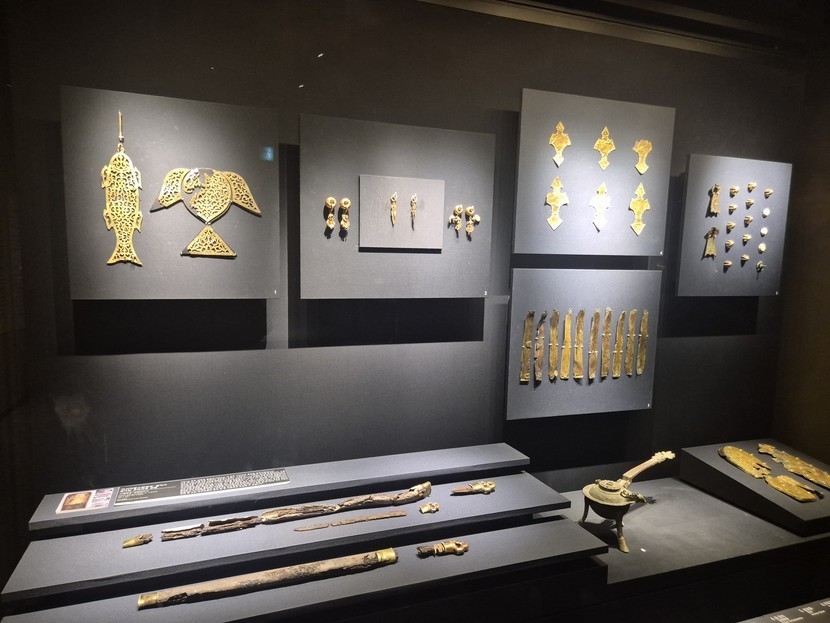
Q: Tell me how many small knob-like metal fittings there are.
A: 15